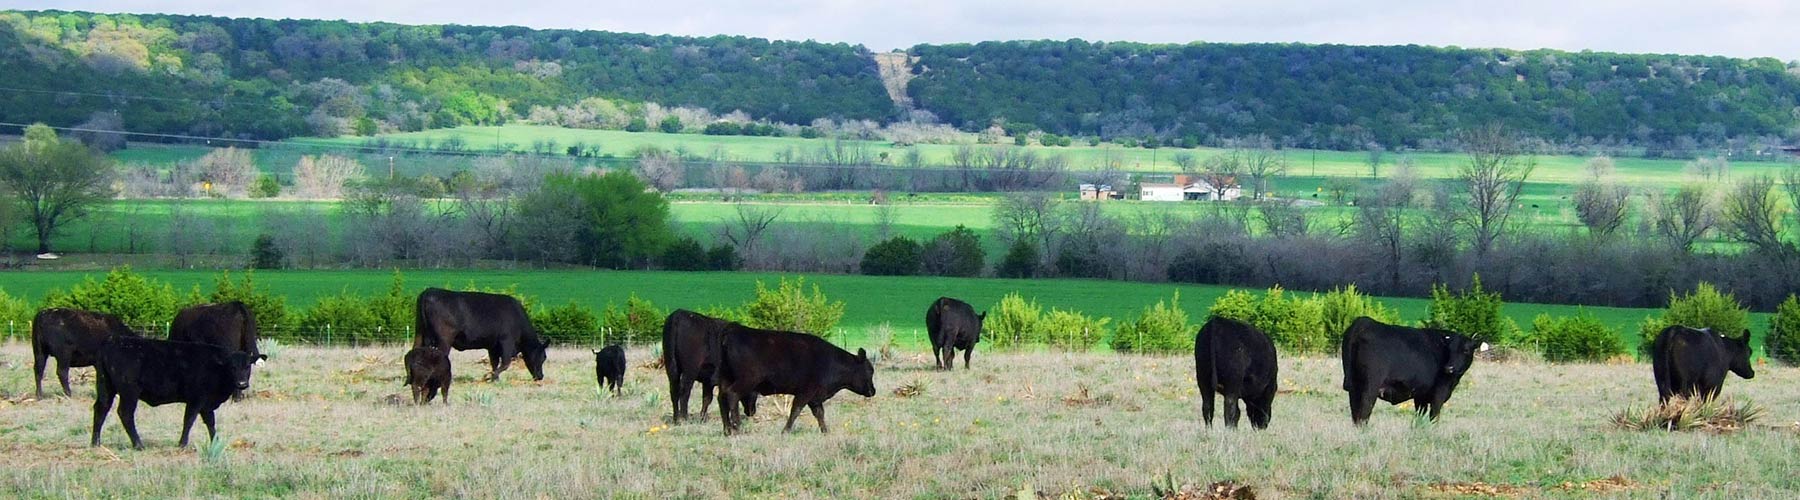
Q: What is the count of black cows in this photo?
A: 12